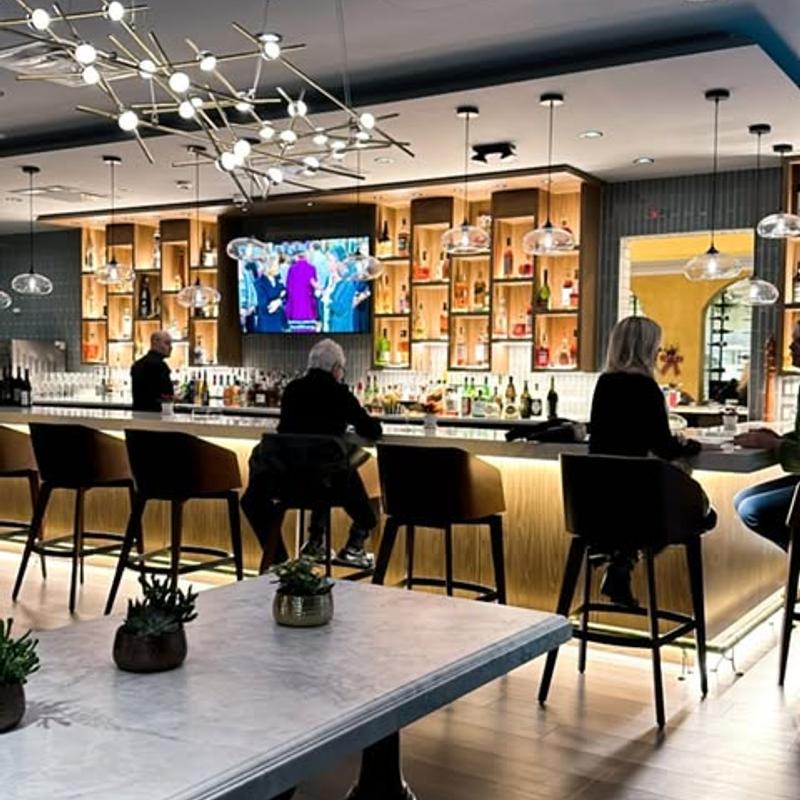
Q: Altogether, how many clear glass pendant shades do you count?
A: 11